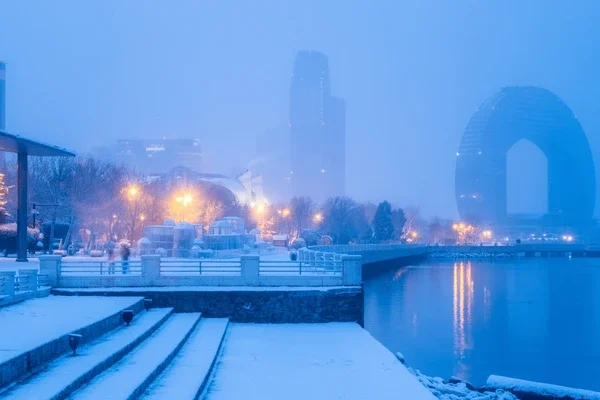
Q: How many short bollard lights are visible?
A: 3